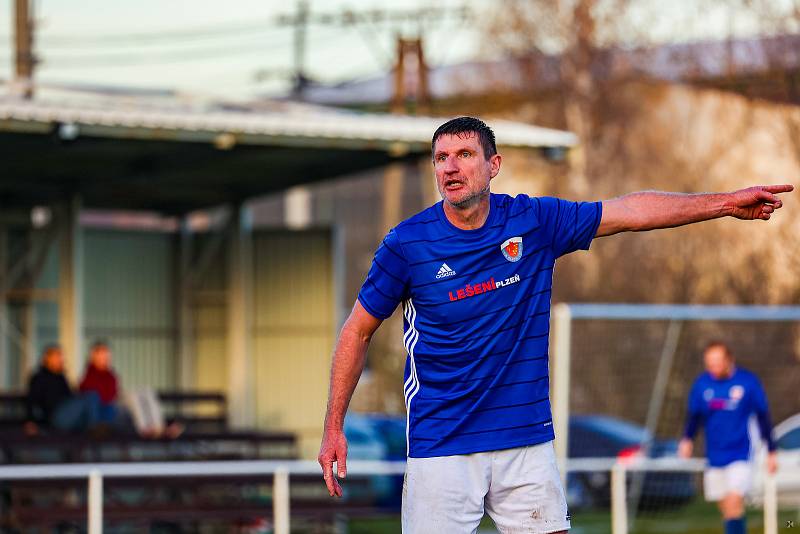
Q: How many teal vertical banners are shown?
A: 0